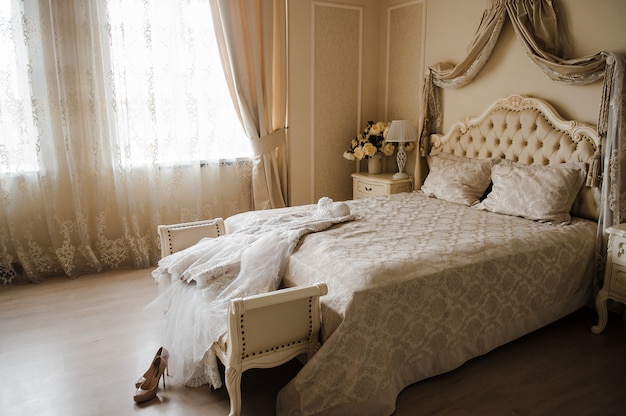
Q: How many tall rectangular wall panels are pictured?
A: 2